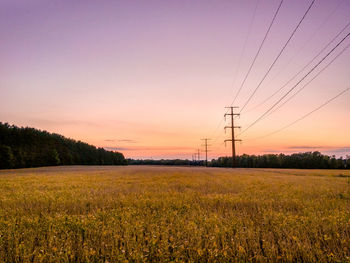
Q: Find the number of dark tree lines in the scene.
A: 2